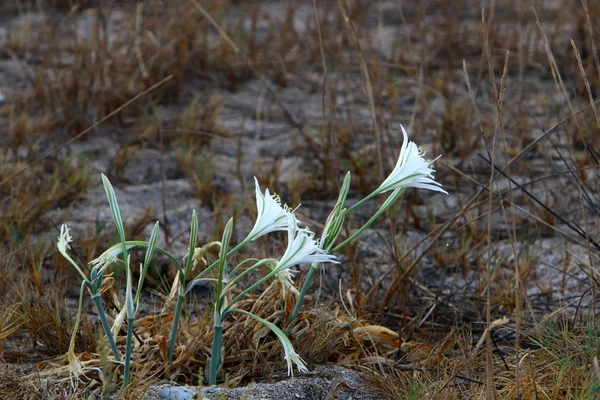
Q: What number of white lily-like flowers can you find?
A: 3